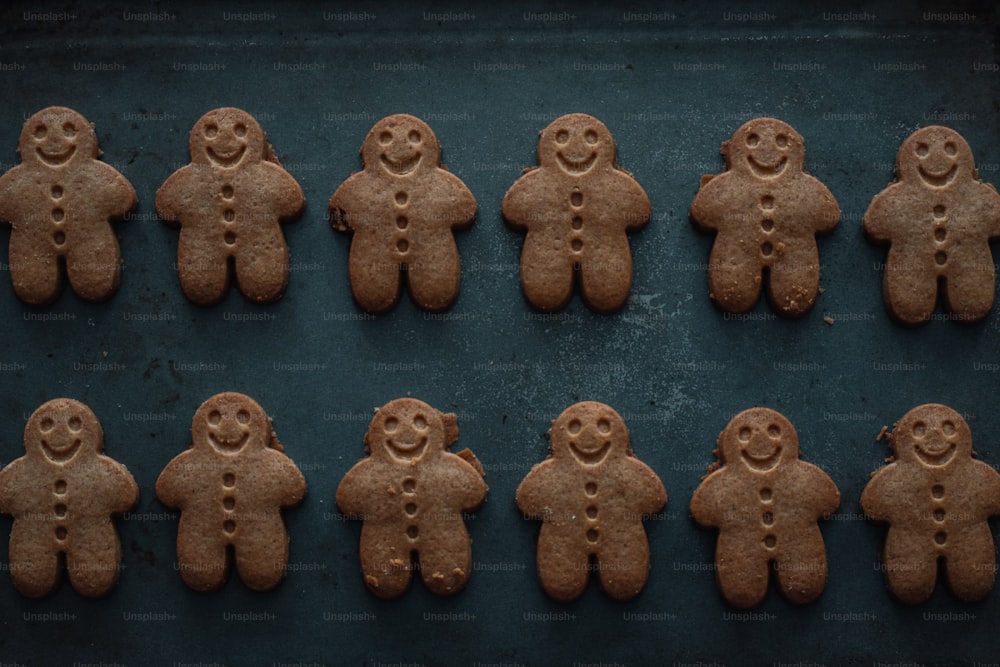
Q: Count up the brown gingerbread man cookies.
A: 12